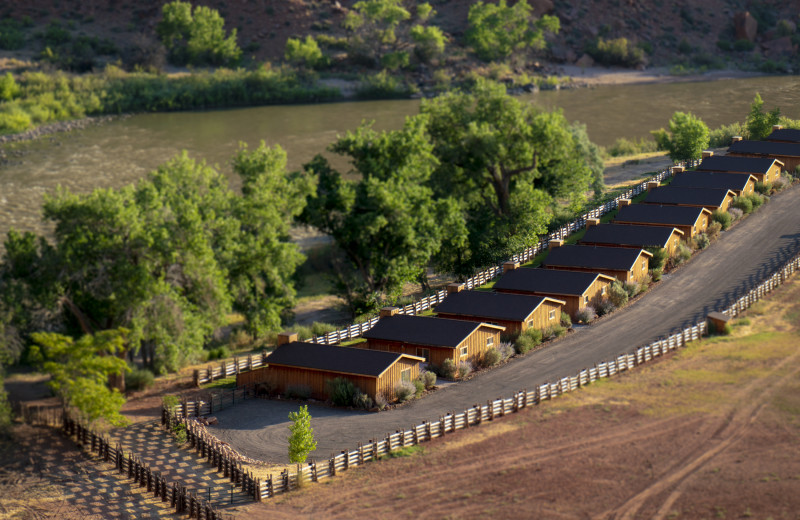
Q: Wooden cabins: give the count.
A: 12